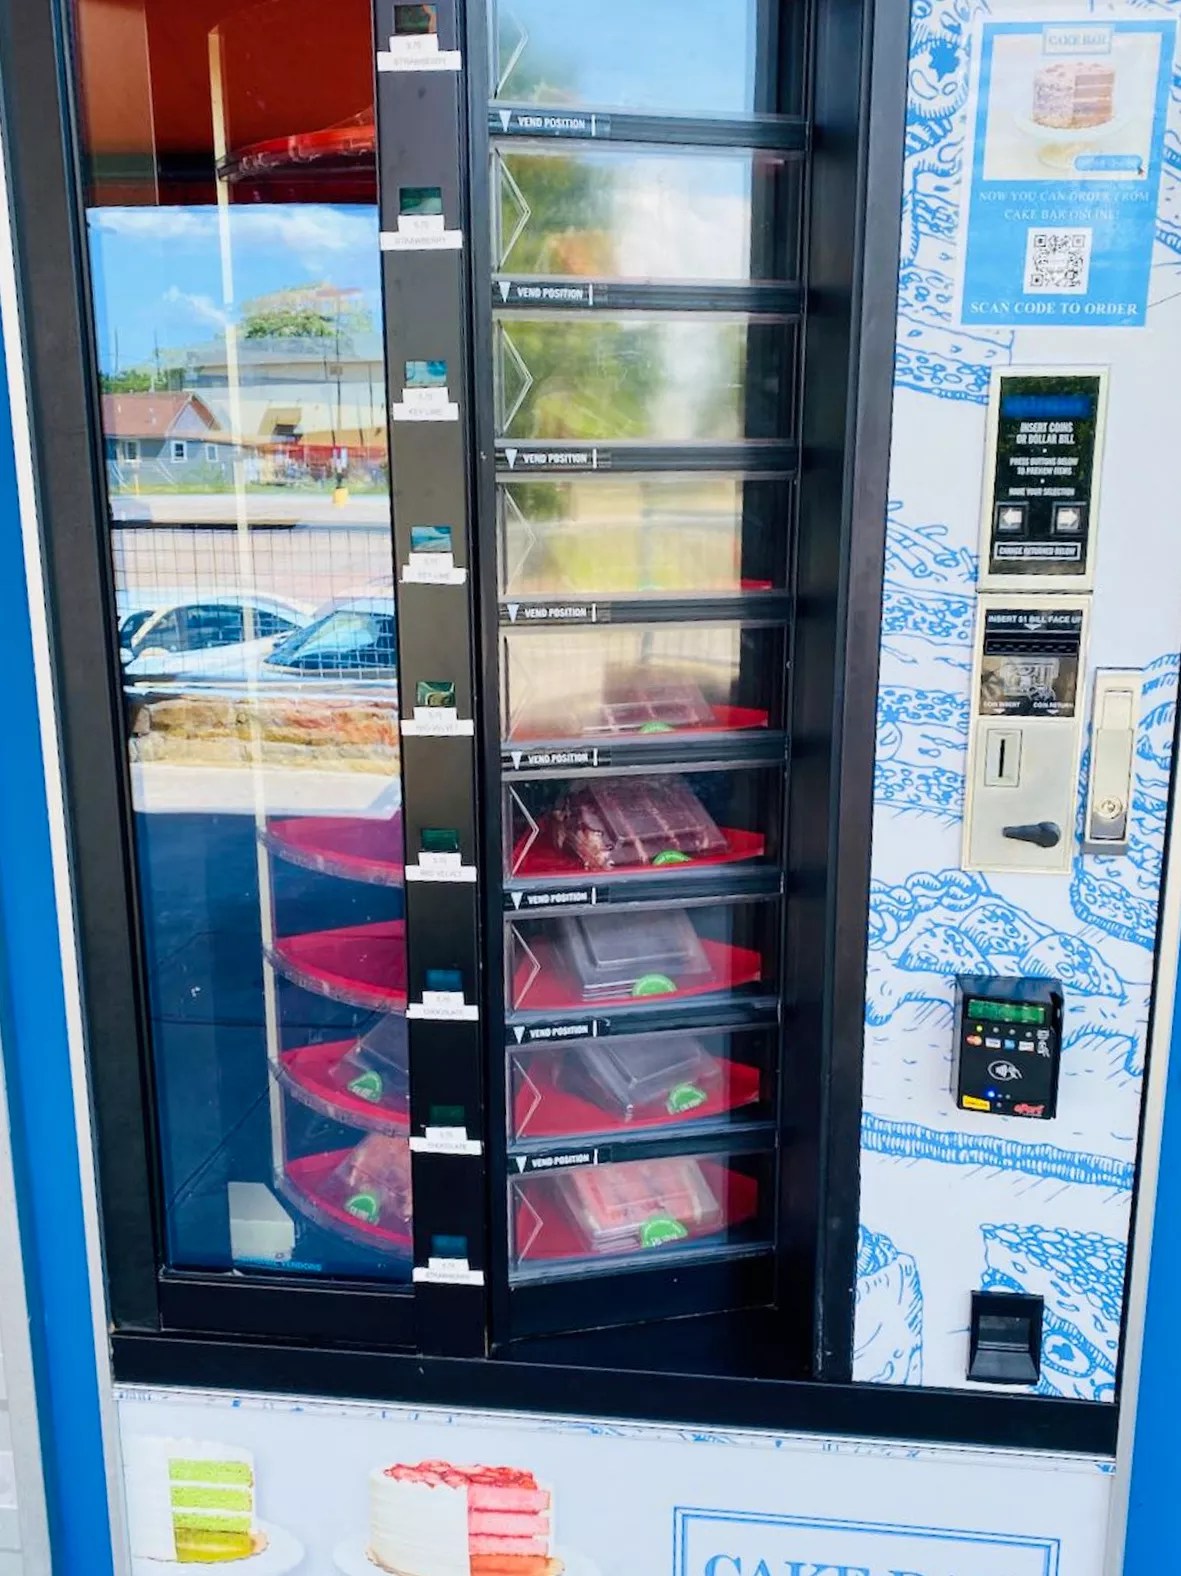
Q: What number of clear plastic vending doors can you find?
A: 9